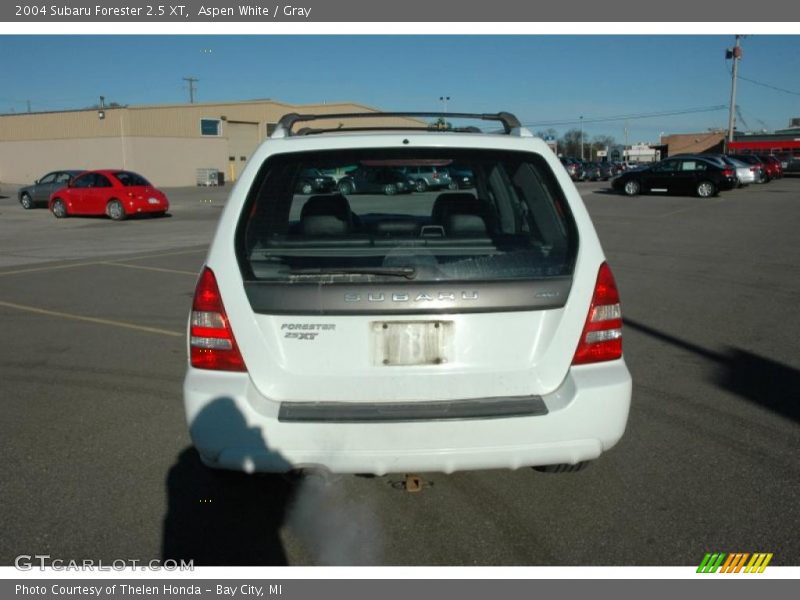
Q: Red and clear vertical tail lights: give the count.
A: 2